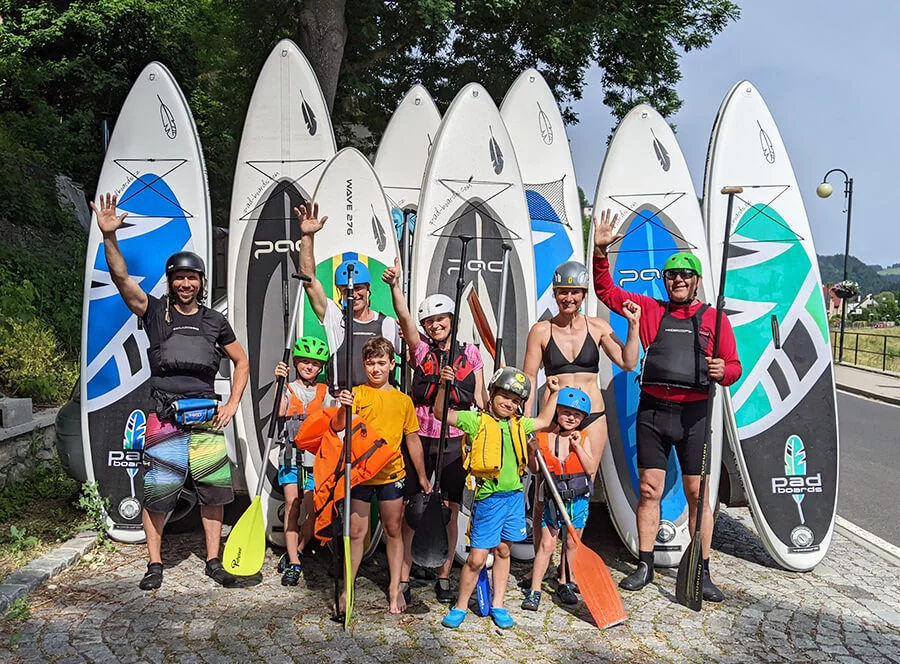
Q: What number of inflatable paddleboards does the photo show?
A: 8